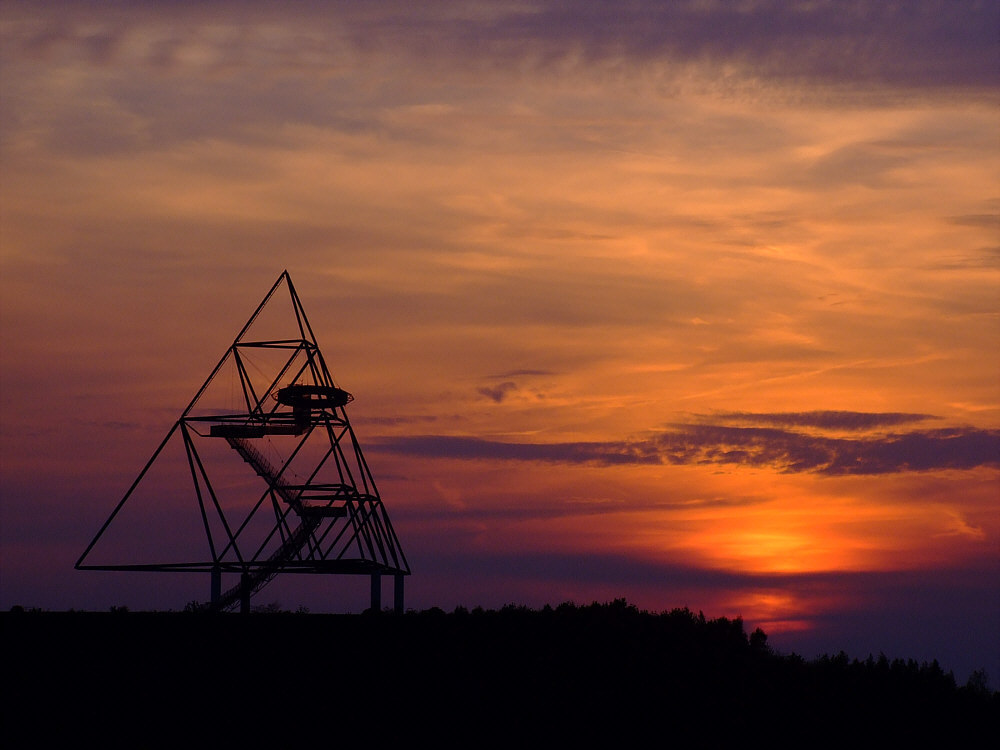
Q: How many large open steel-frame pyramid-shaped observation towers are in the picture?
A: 1